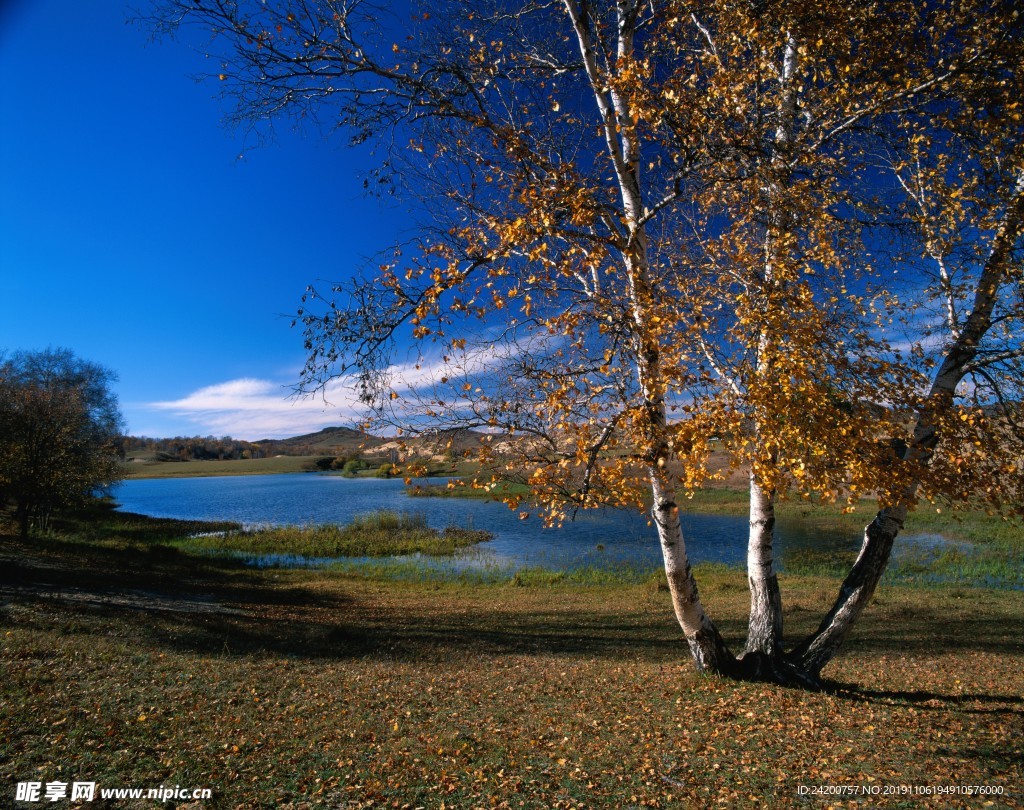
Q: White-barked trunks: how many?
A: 3